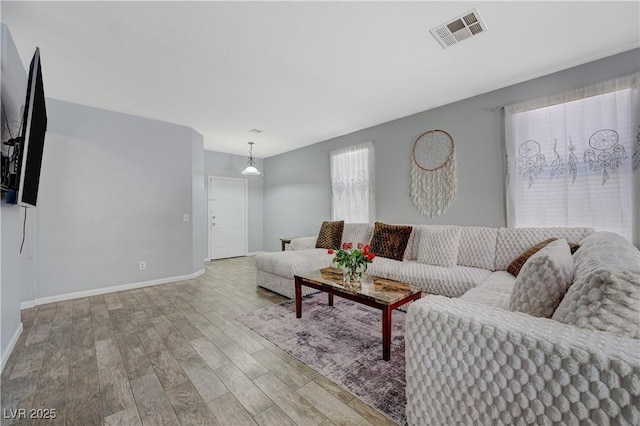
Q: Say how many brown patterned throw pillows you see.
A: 3